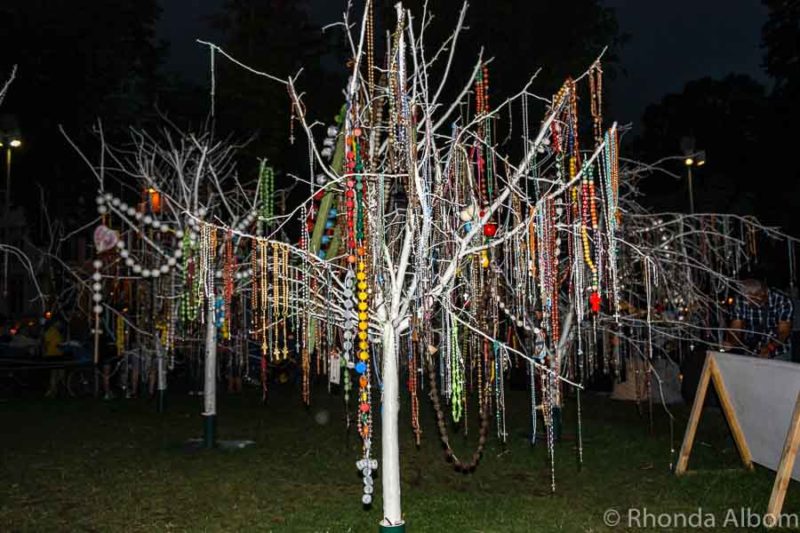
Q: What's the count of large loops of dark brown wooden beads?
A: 1